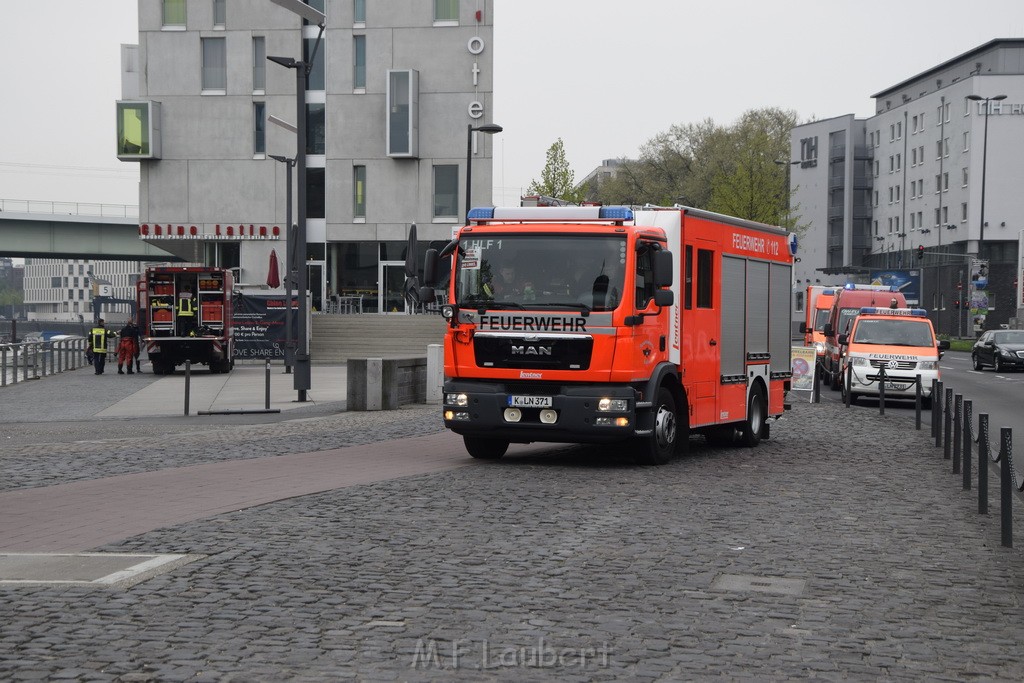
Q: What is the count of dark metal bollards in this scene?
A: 13